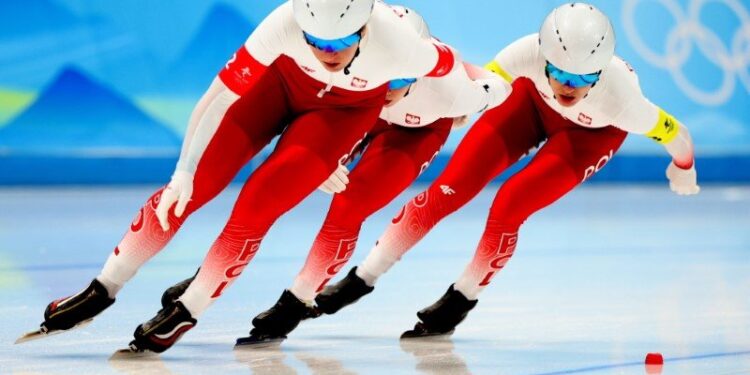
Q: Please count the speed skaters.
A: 3